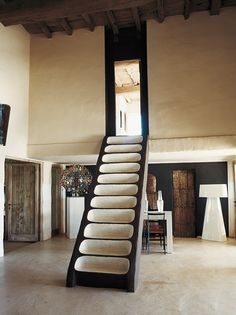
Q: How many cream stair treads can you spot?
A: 11